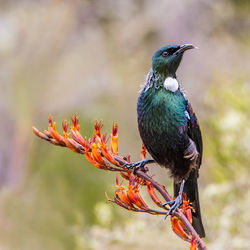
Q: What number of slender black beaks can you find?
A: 1